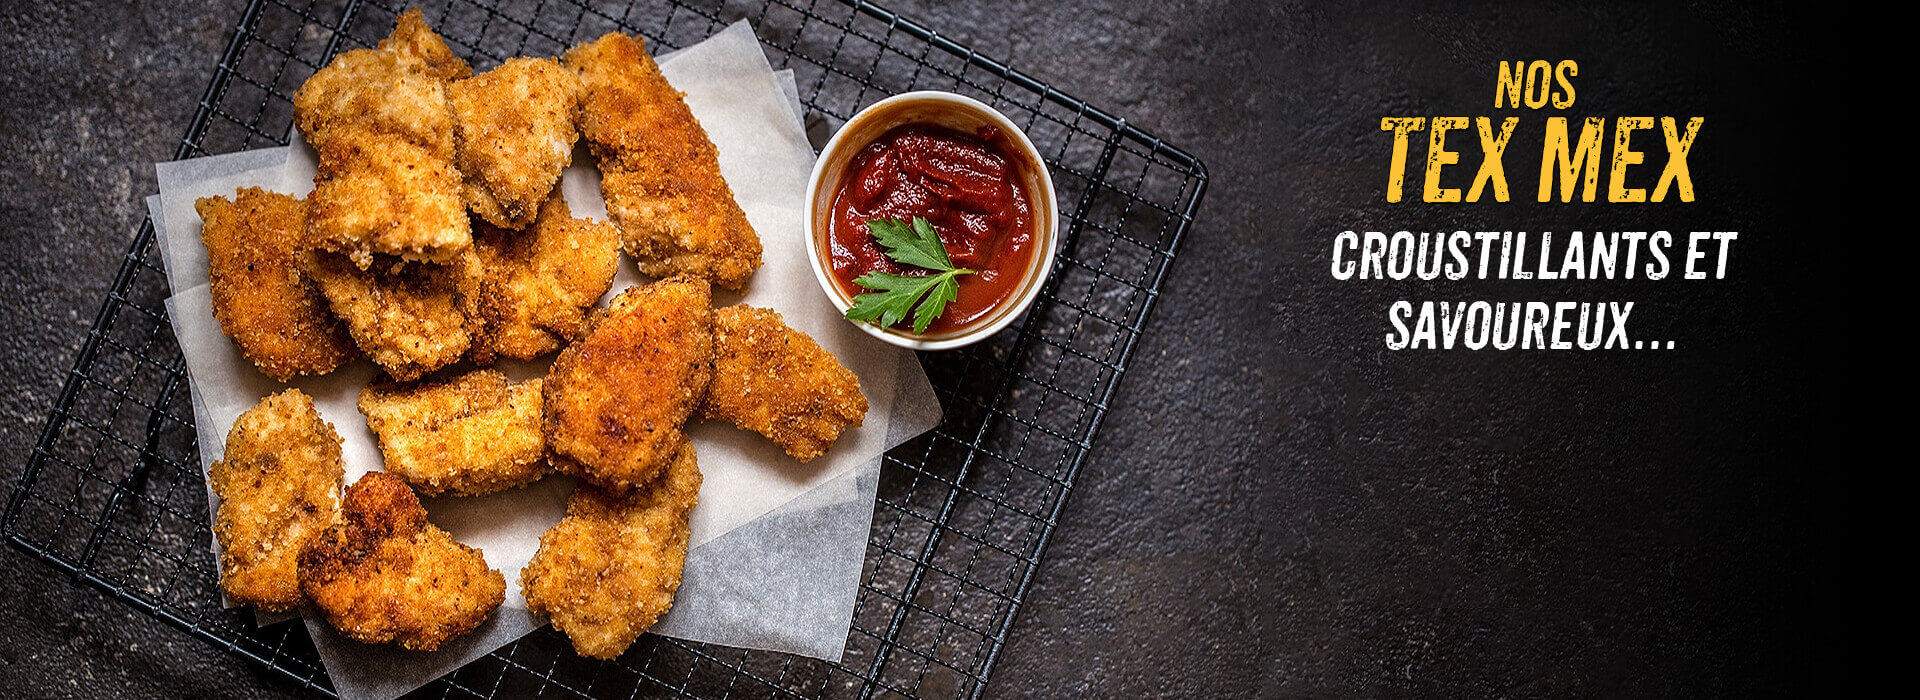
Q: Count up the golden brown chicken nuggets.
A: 13